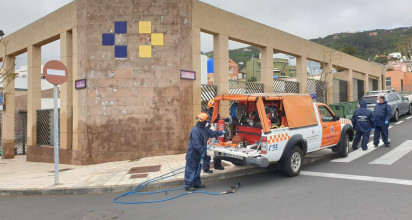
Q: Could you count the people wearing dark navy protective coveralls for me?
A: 4